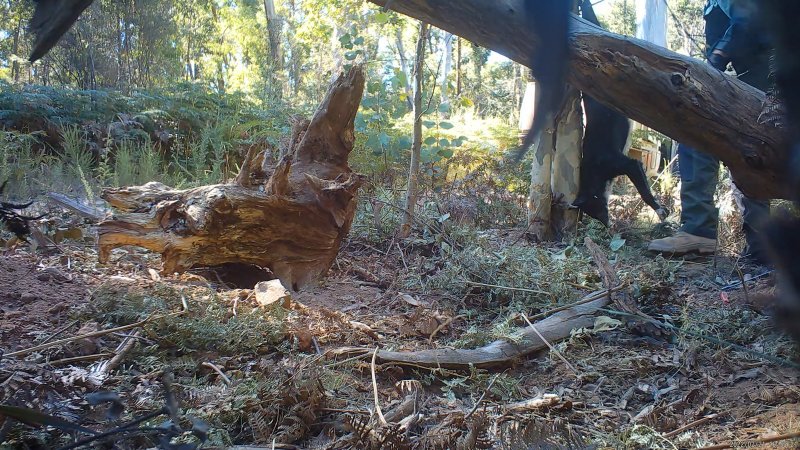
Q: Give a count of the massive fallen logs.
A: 2